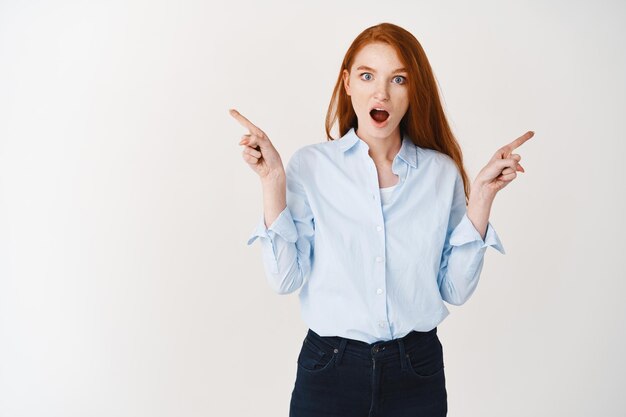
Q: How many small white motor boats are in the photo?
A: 0